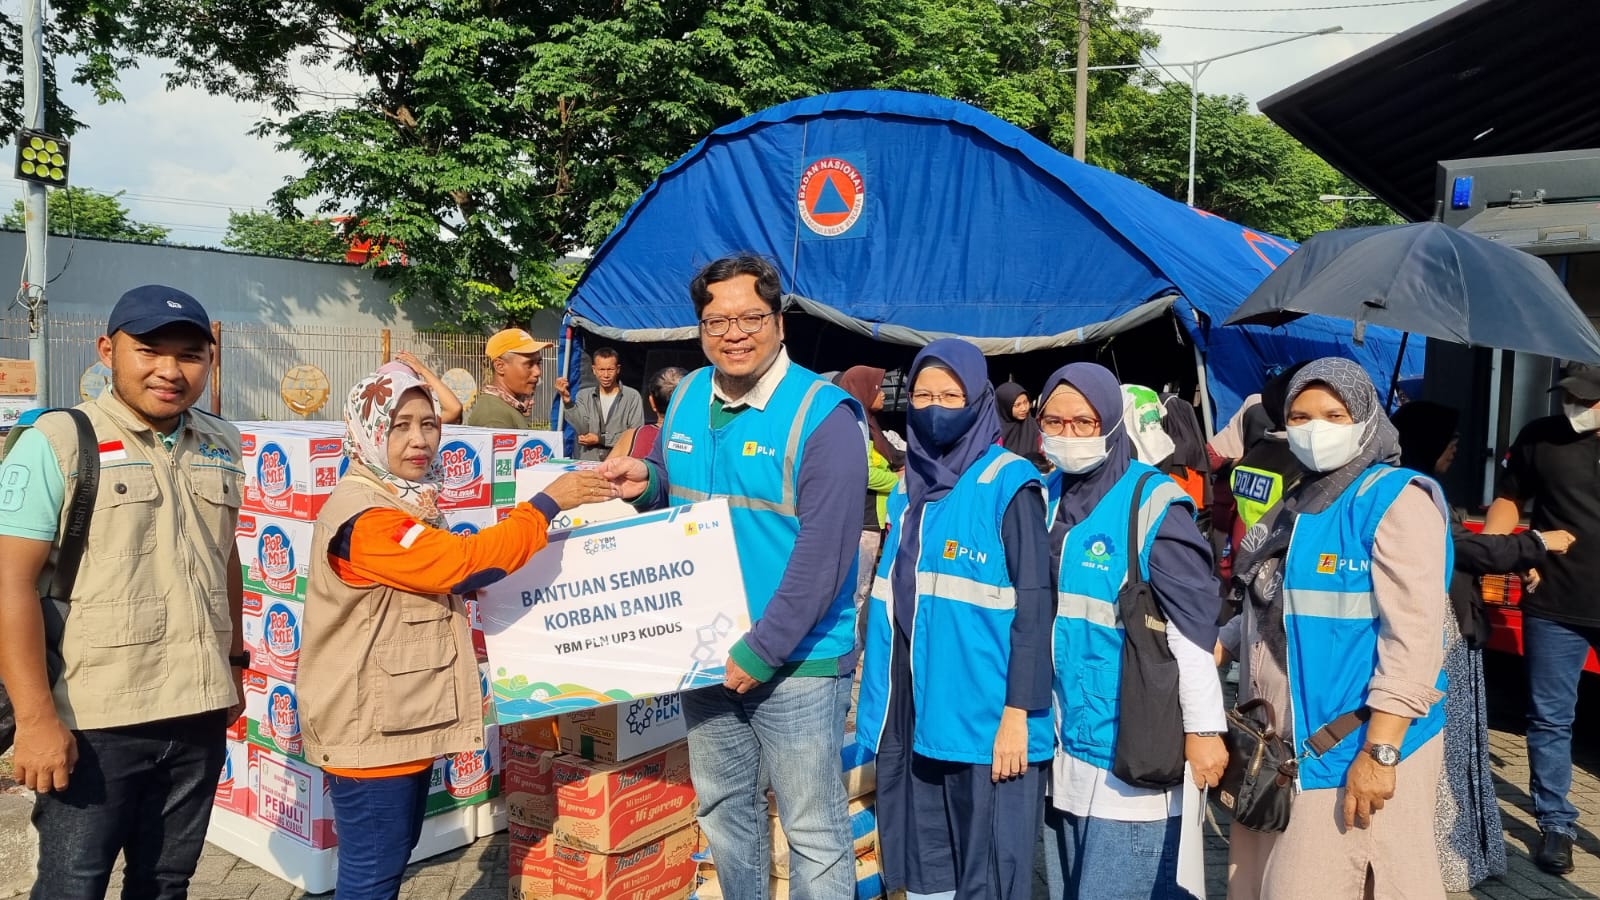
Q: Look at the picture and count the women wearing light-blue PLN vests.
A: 3